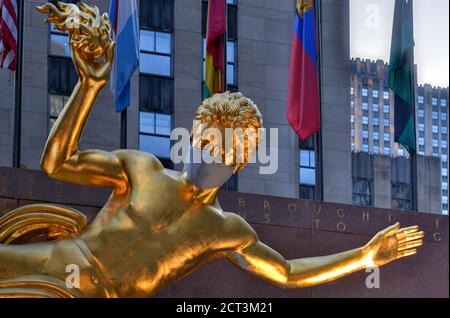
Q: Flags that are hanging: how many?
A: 5